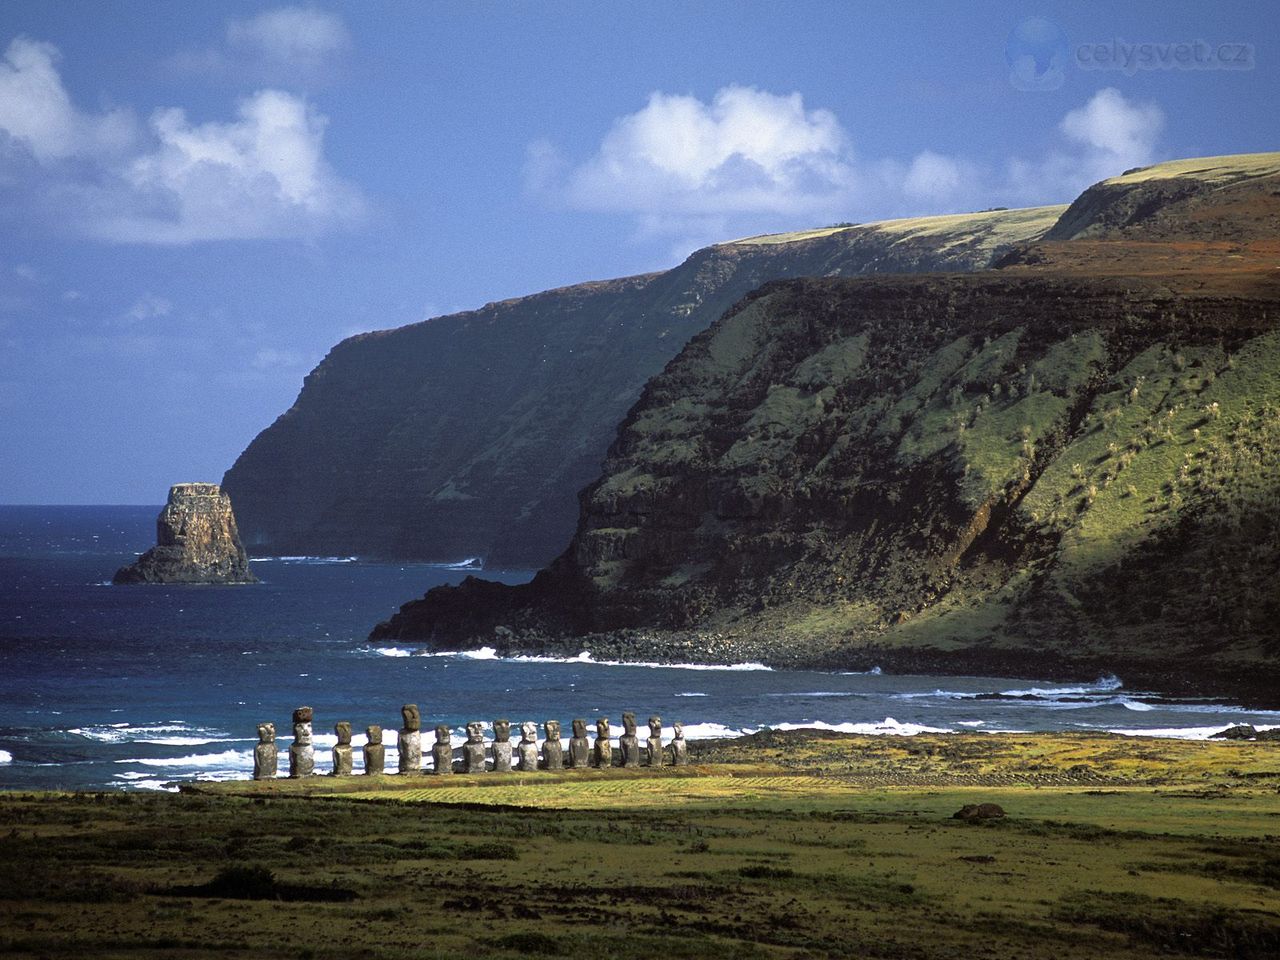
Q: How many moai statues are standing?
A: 15